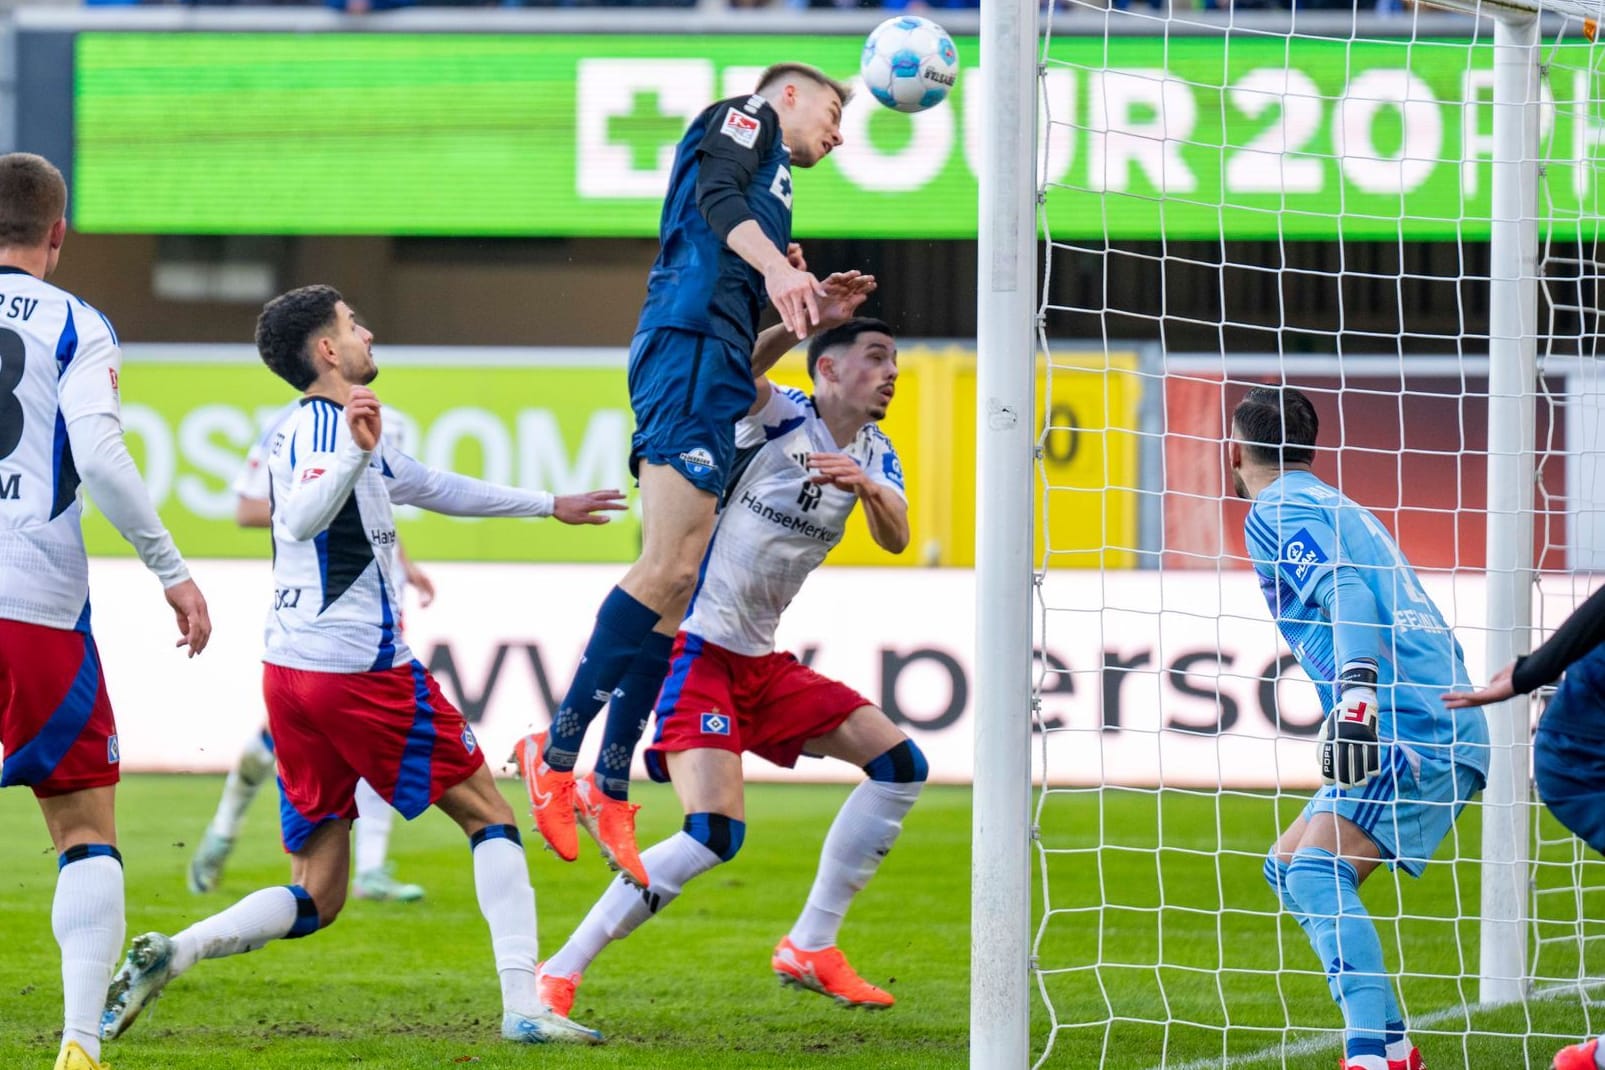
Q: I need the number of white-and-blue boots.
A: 2